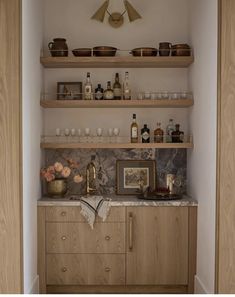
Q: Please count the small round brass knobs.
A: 5